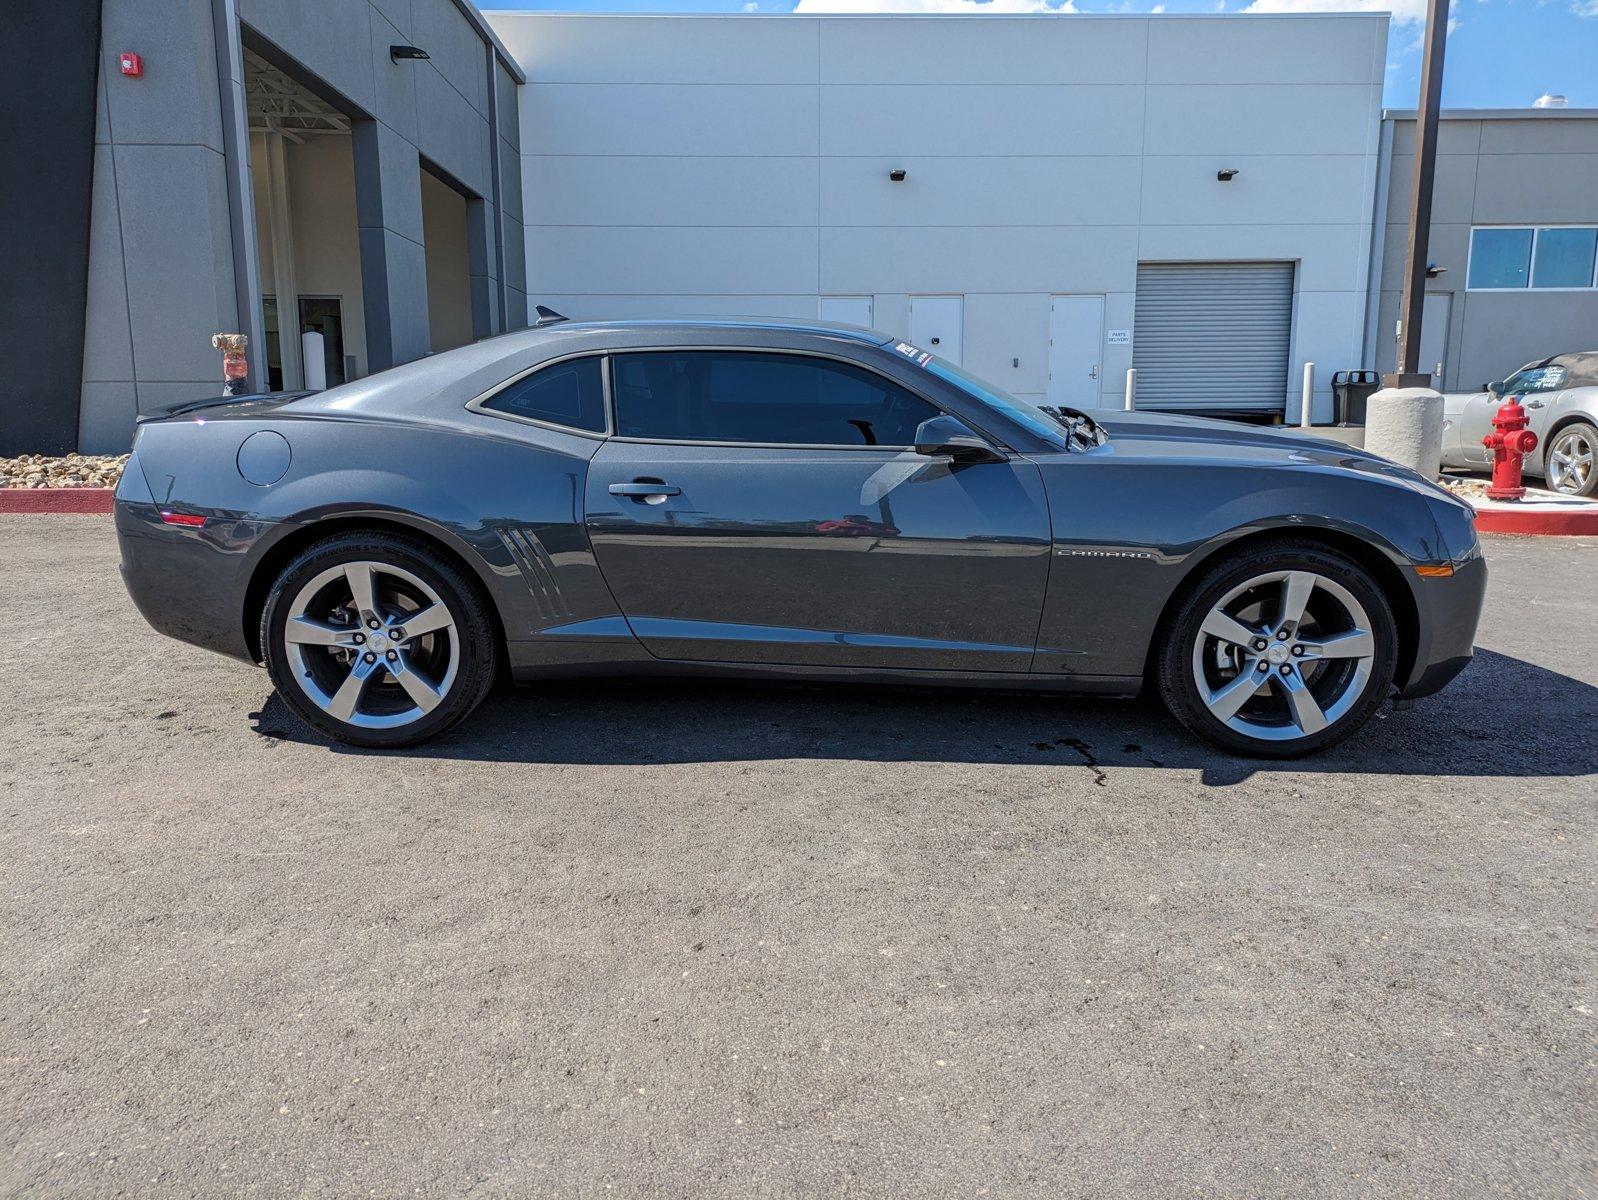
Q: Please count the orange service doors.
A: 0